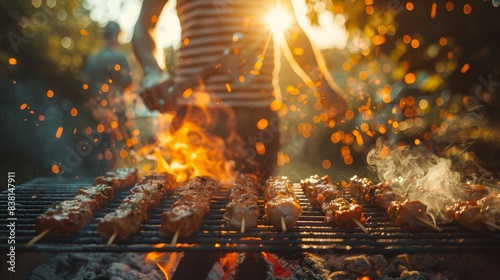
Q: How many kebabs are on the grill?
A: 8